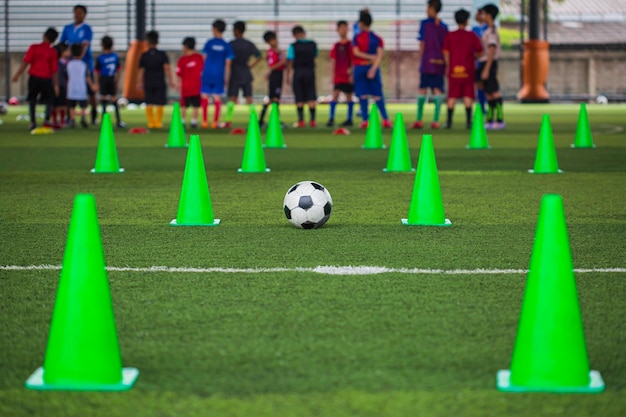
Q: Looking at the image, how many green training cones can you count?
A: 13